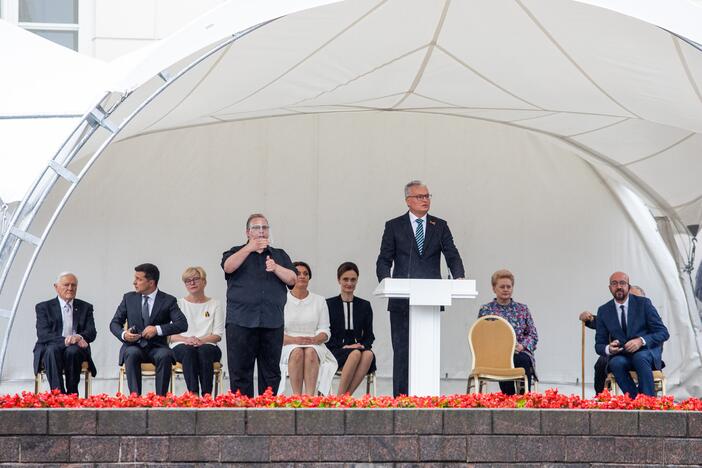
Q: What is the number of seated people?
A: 8